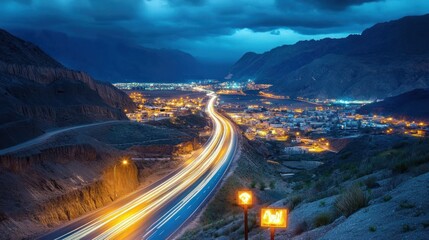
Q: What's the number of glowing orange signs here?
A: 2